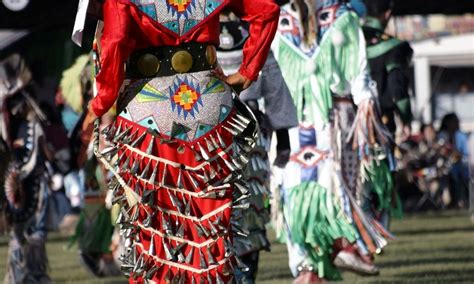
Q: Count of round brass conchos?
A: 3